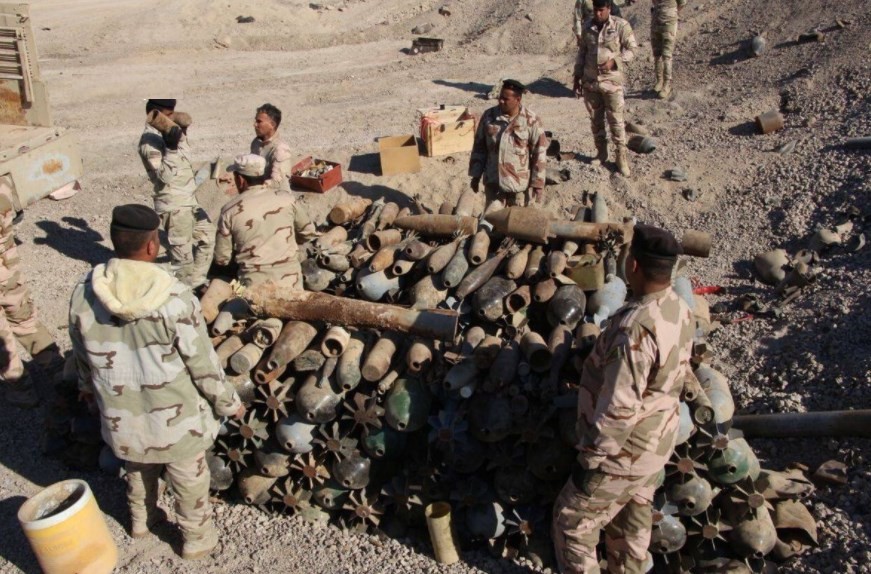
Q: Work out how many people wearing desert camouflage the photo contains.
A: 10